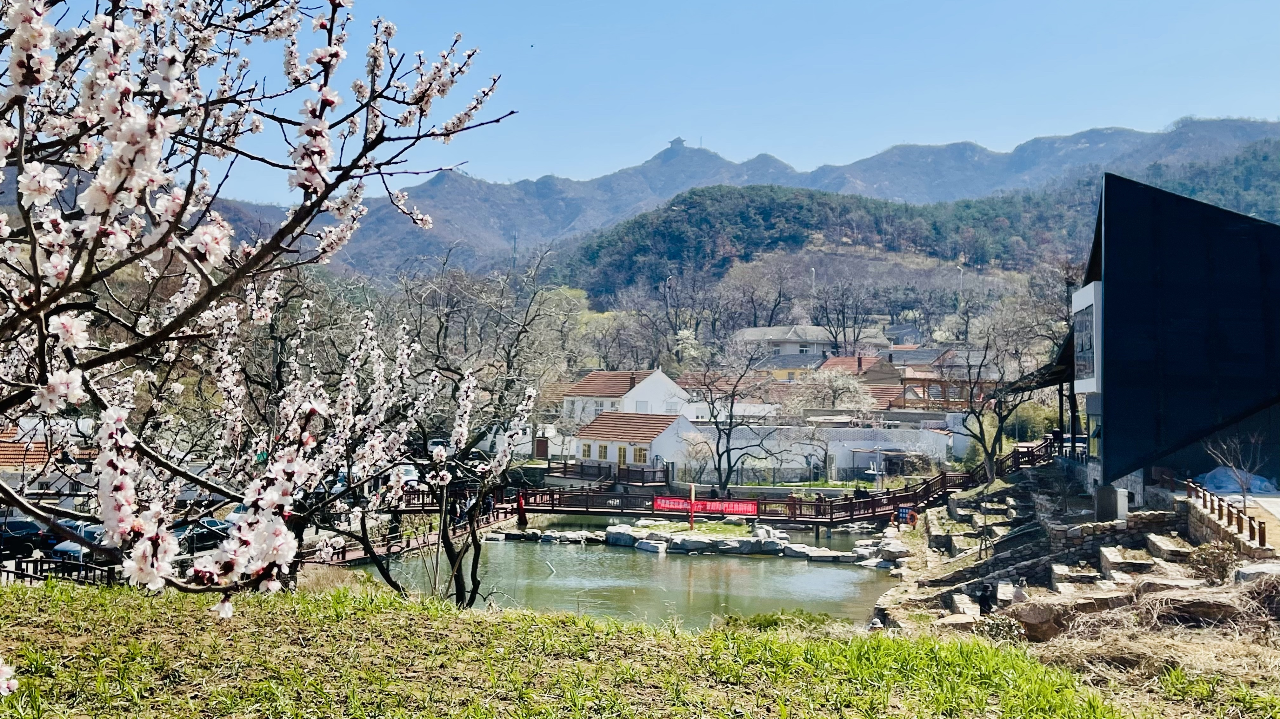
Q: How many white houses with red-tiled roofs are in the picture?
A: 2